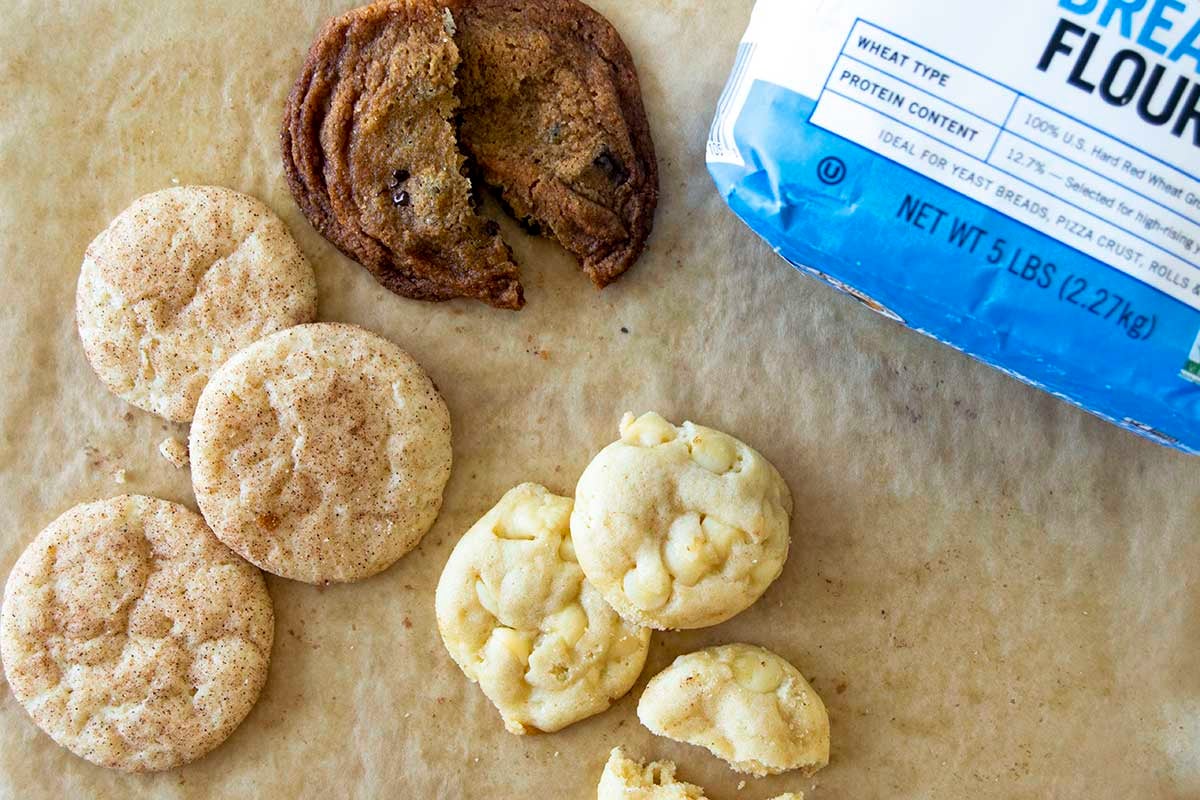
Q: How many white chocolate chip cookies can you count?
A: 3